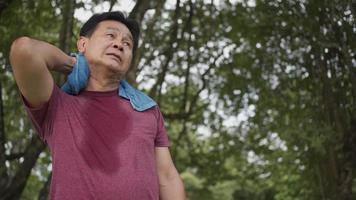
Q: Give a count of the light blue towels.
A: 1